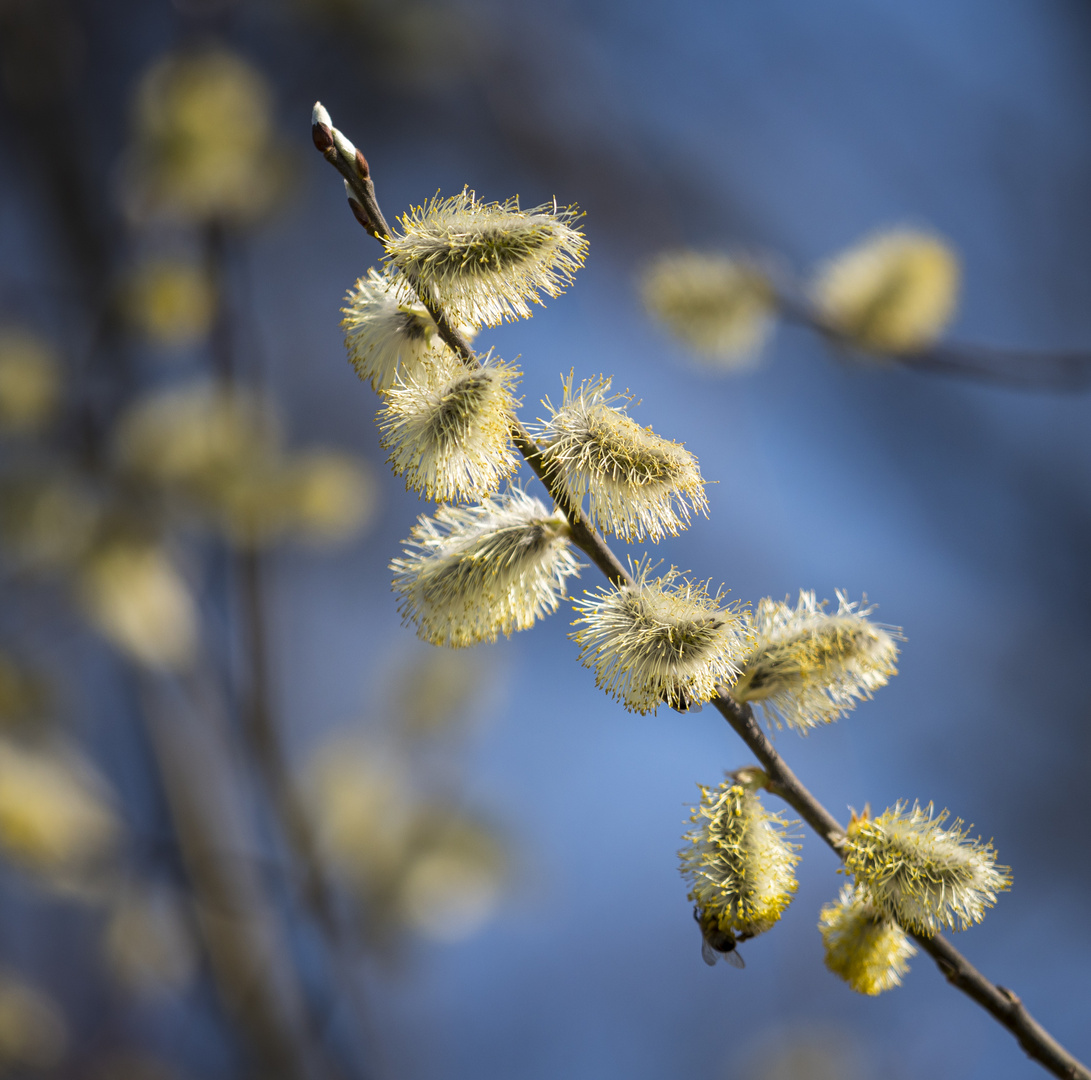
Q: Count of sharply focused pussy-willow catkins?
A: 10